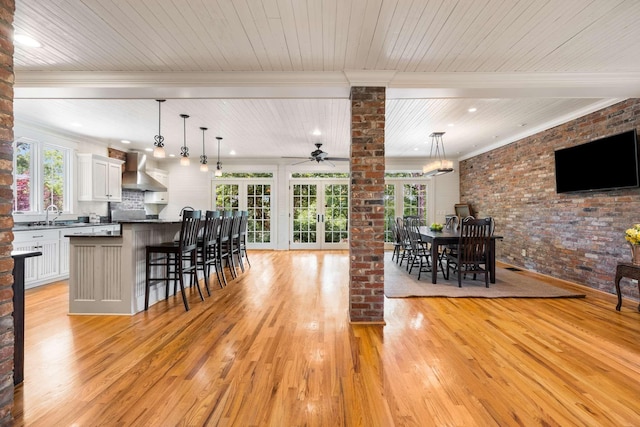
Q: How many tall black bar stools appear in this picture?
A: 5